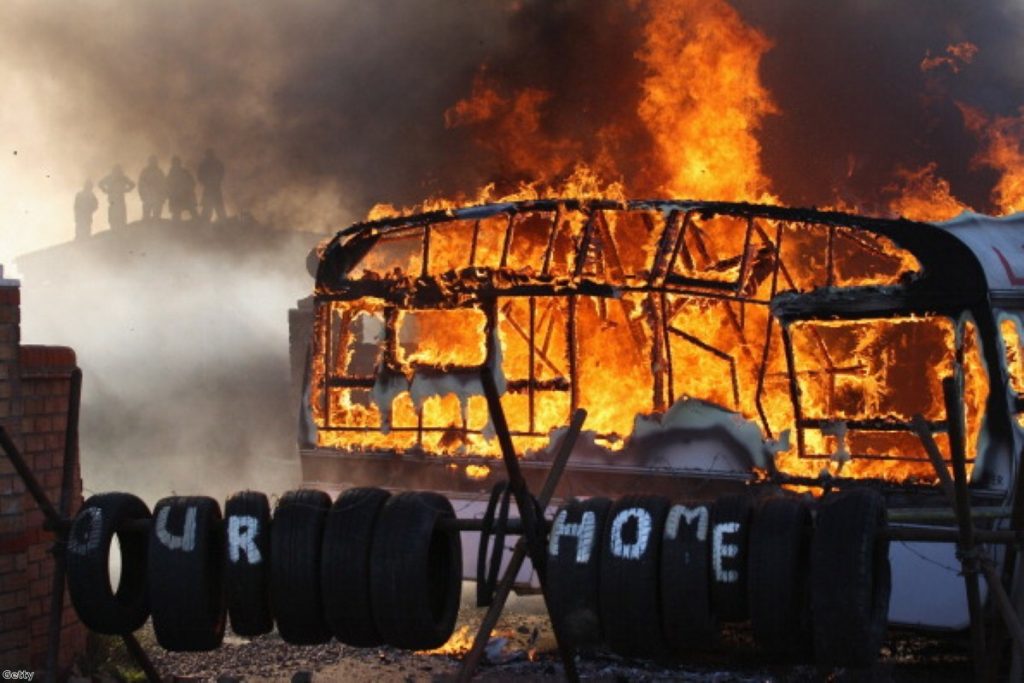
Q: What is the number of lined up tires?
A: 12